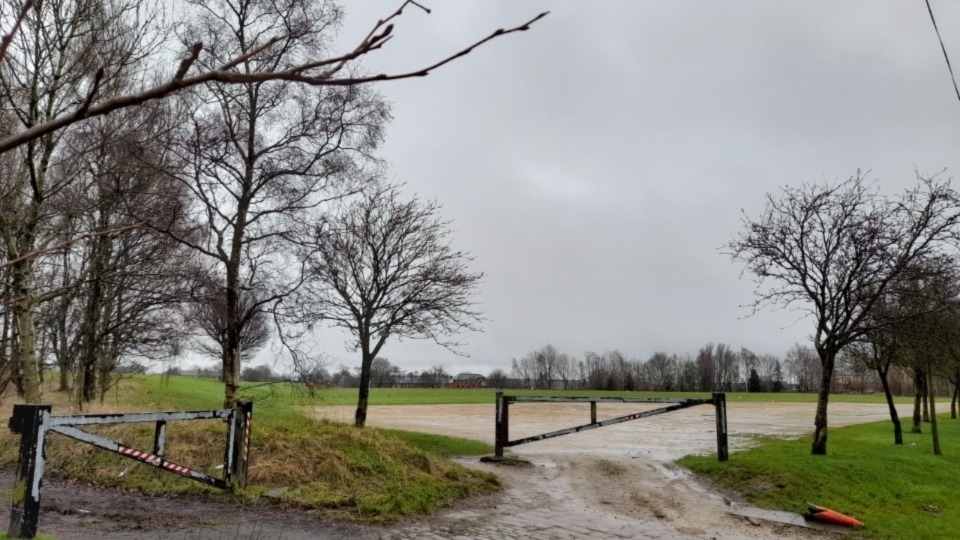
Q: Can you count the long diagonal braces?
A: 2